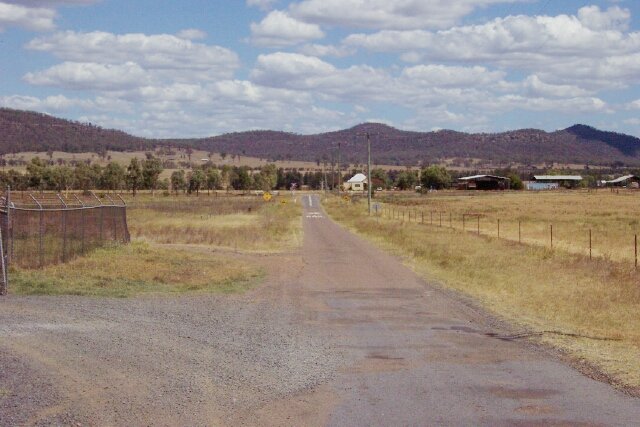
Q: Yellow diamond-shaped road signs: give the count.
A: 3